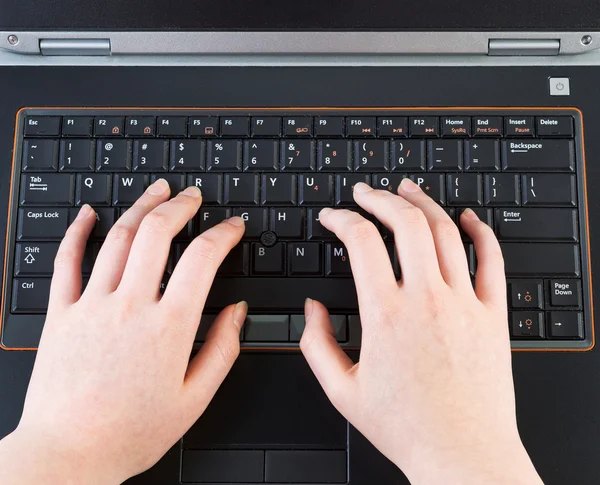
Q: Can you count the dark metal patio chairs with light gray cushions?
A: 0